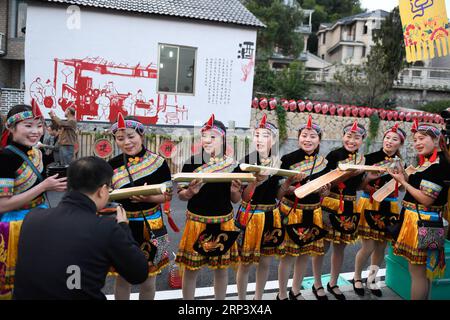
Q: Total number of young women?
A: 8